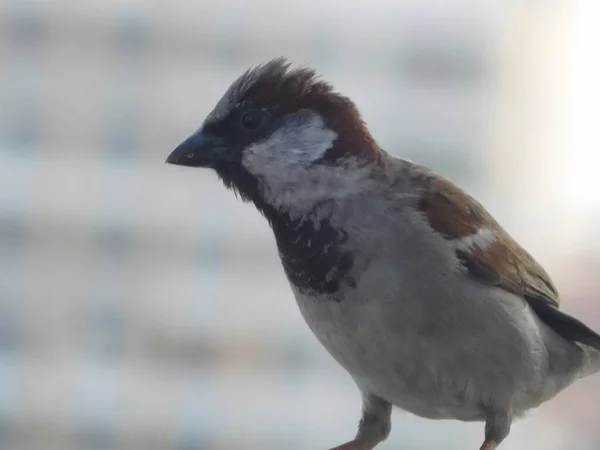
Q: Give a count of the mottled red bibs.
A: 0